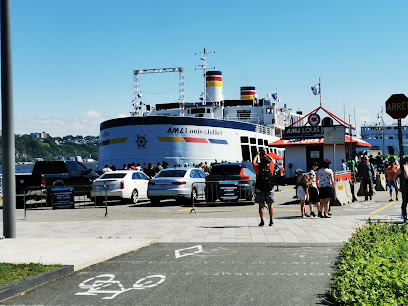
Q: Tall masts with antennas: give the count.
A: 1